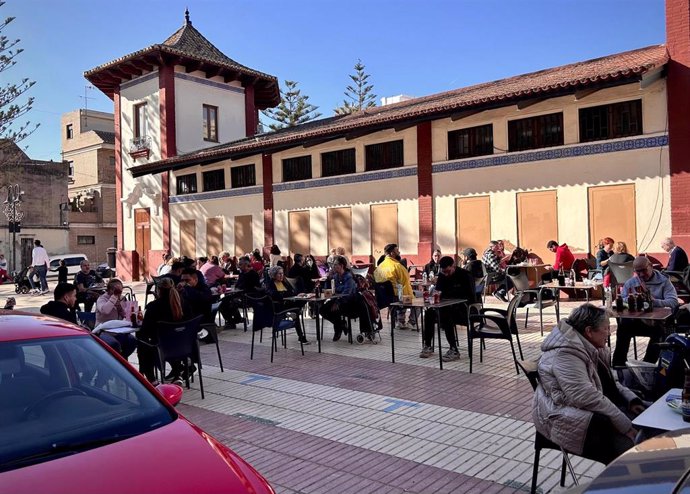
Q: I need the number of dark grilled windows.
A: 9